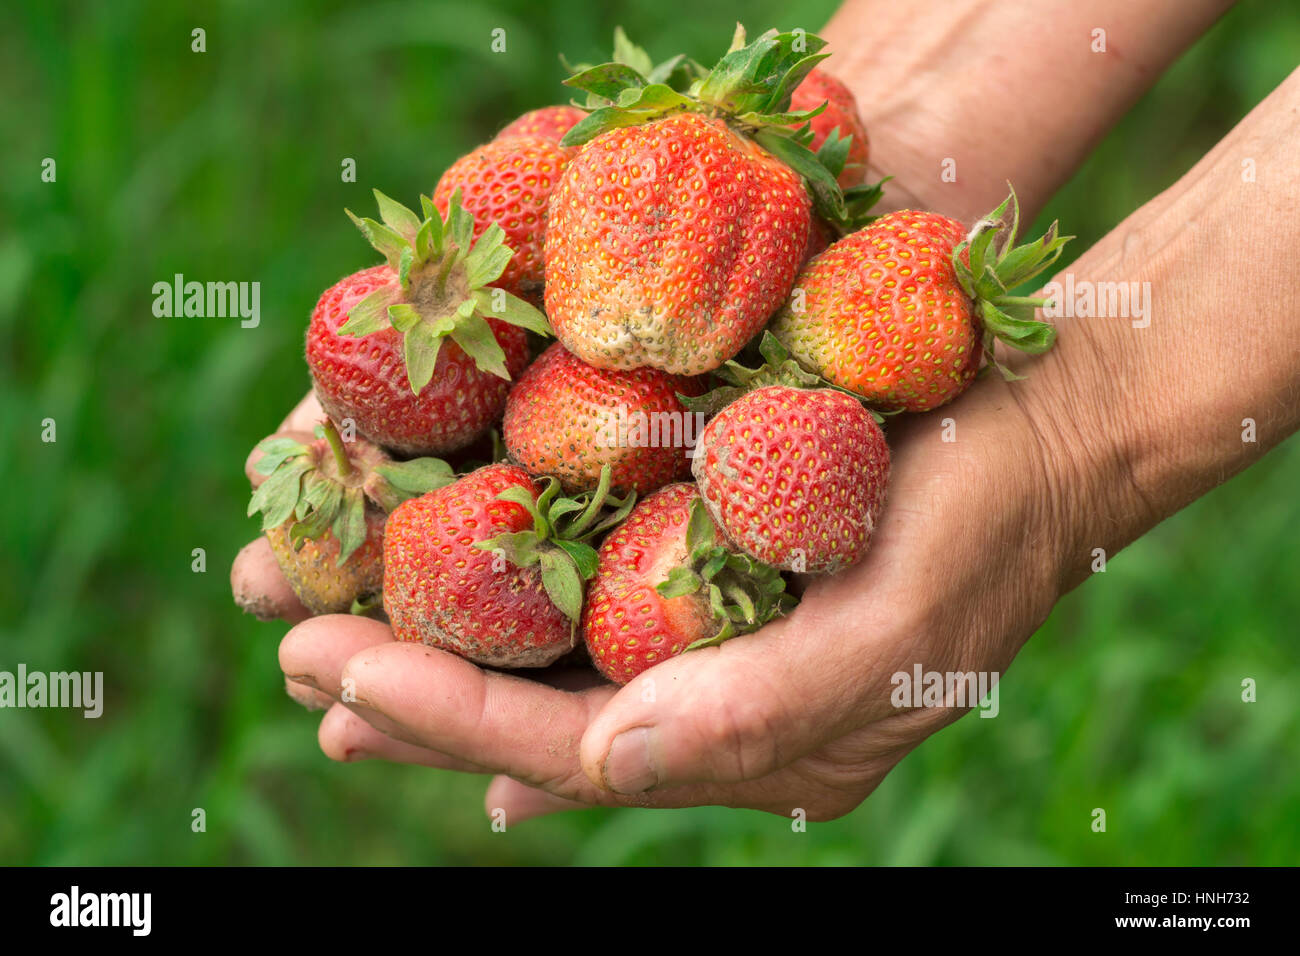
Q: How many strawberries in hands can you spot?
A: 11